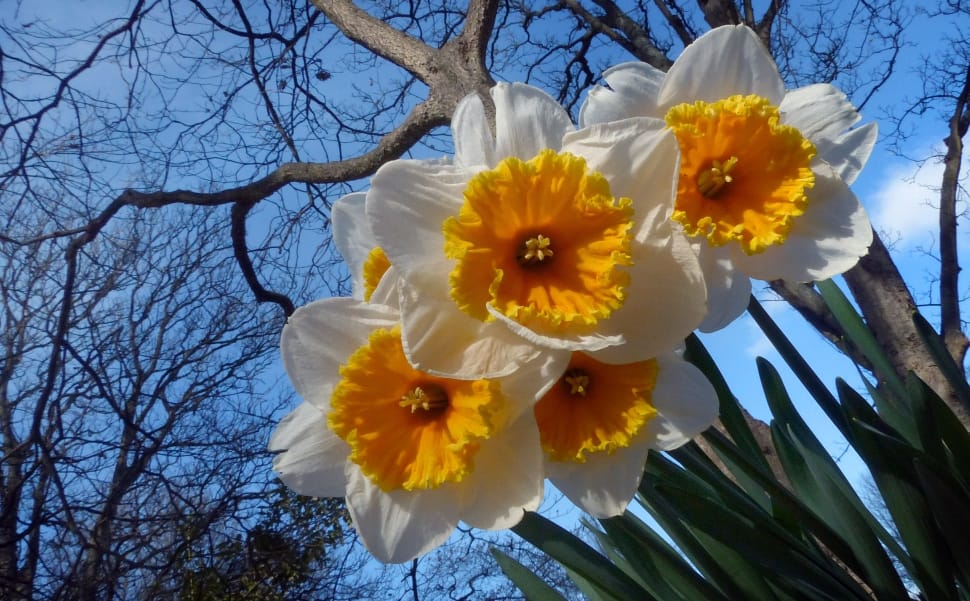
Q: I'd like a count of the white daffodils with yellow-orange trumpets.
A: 5